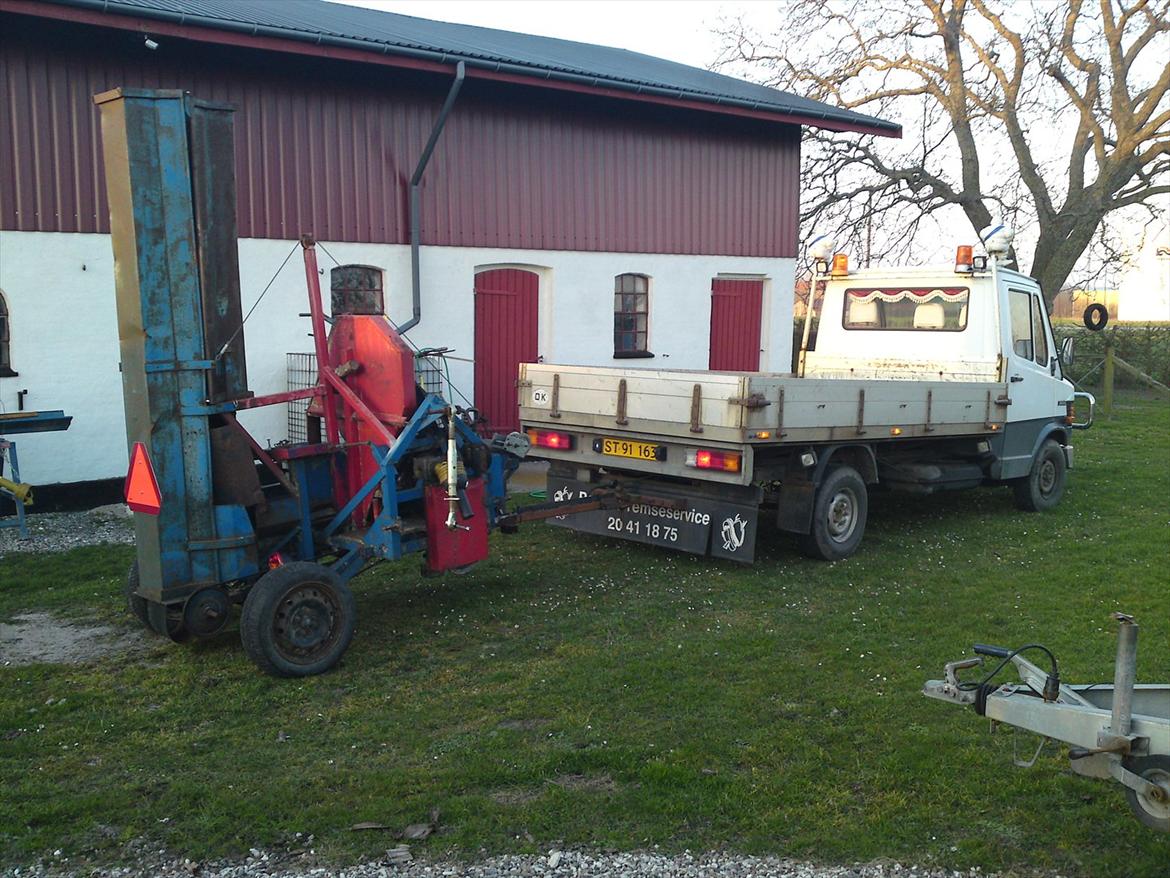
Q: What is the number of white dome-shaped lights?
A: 2